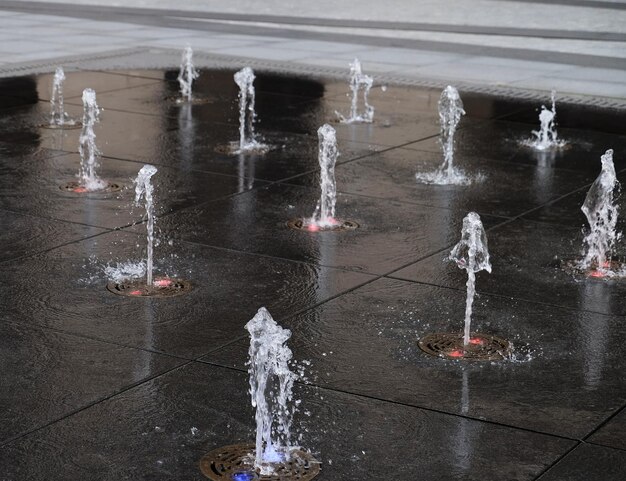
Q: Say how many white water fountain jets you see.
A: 12